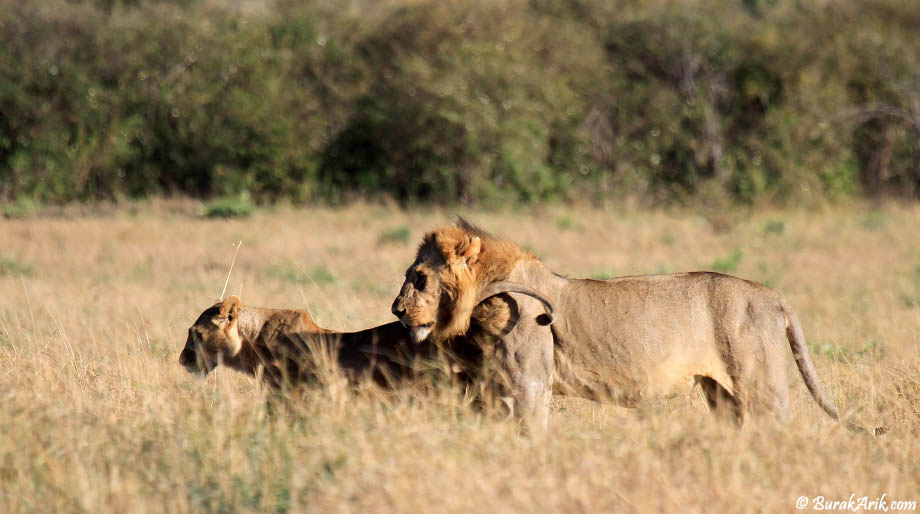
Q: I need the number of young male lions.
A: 1